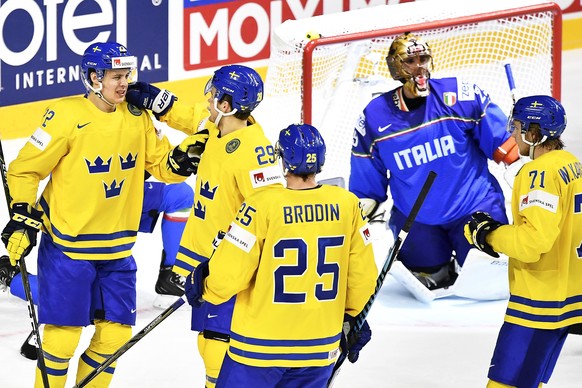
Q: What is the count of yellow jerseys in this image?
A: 4